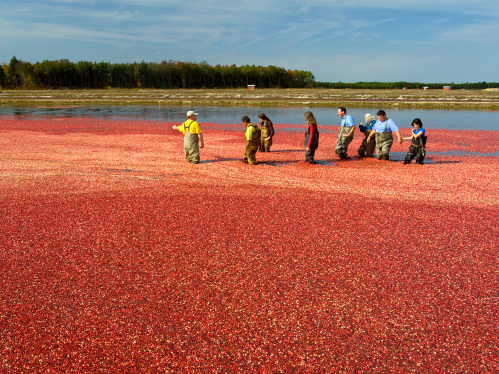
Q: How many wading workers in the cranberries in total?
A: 8